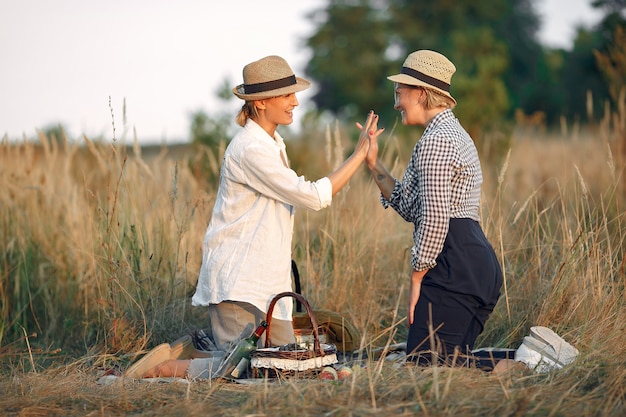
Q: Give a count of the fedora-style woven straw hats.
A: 2